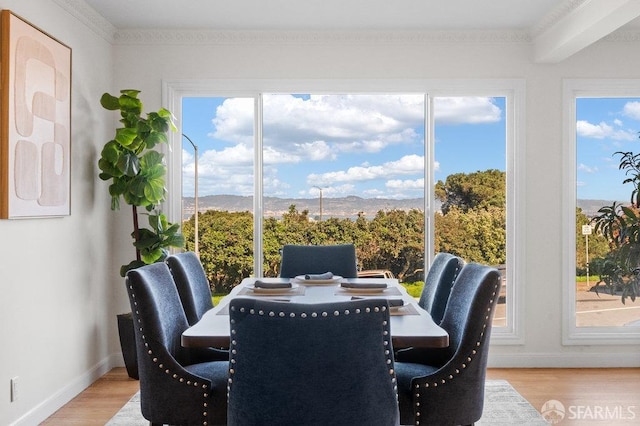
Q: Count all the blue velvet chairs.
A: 6